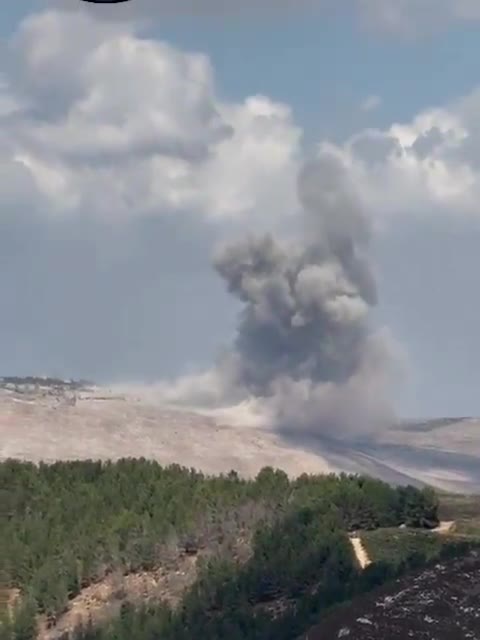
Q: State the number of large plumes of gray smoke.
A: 1